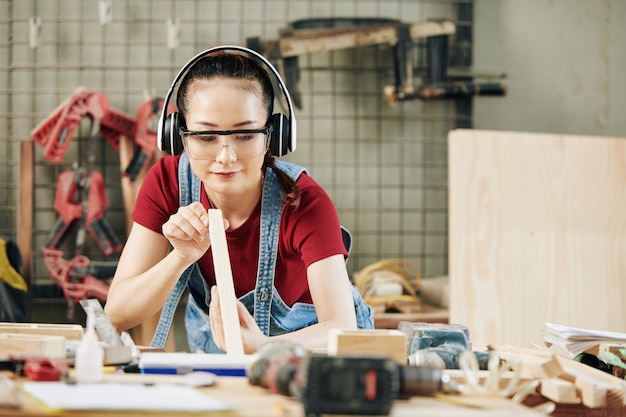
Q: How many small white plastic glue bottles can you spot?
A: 1